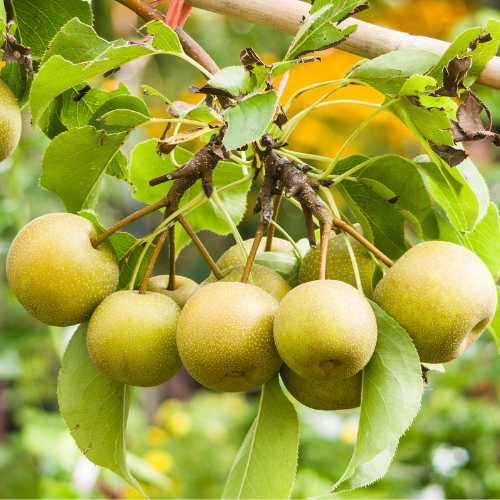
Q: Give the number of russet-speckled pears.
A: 11